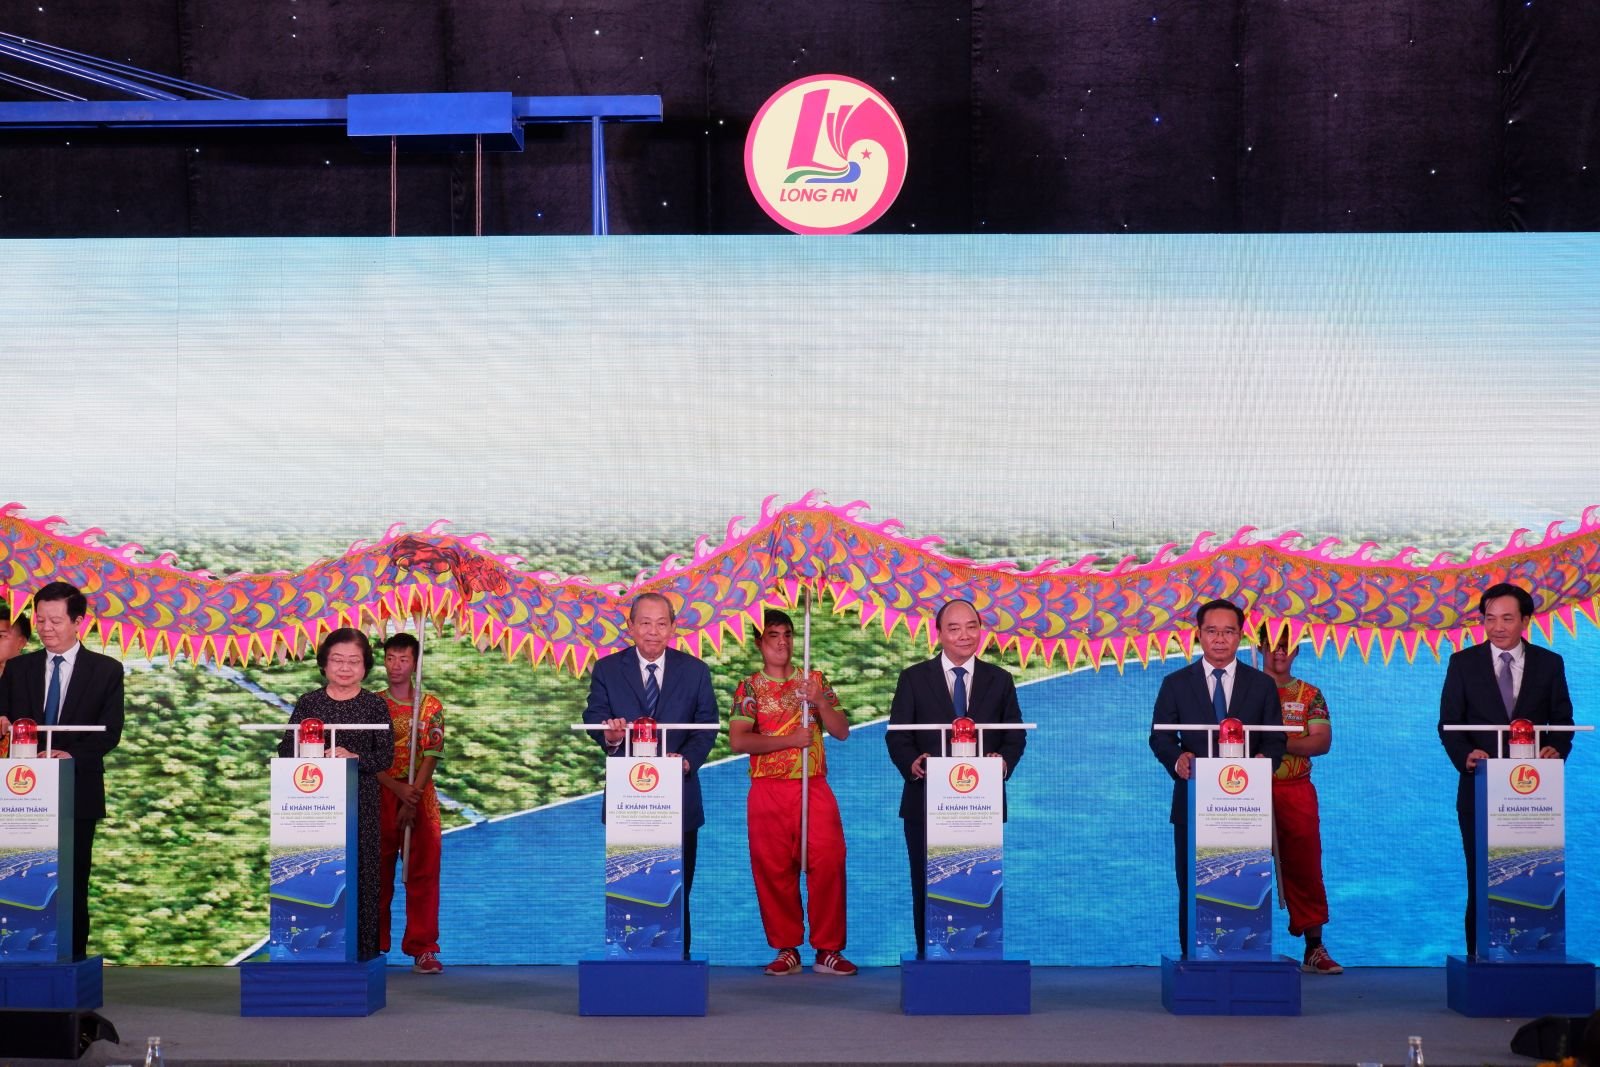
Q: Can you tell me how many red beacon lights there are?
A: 6